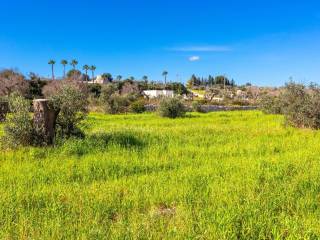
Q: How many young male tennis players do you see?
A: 0